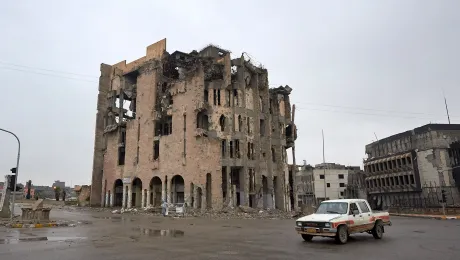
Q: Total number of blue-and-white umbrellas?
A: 0